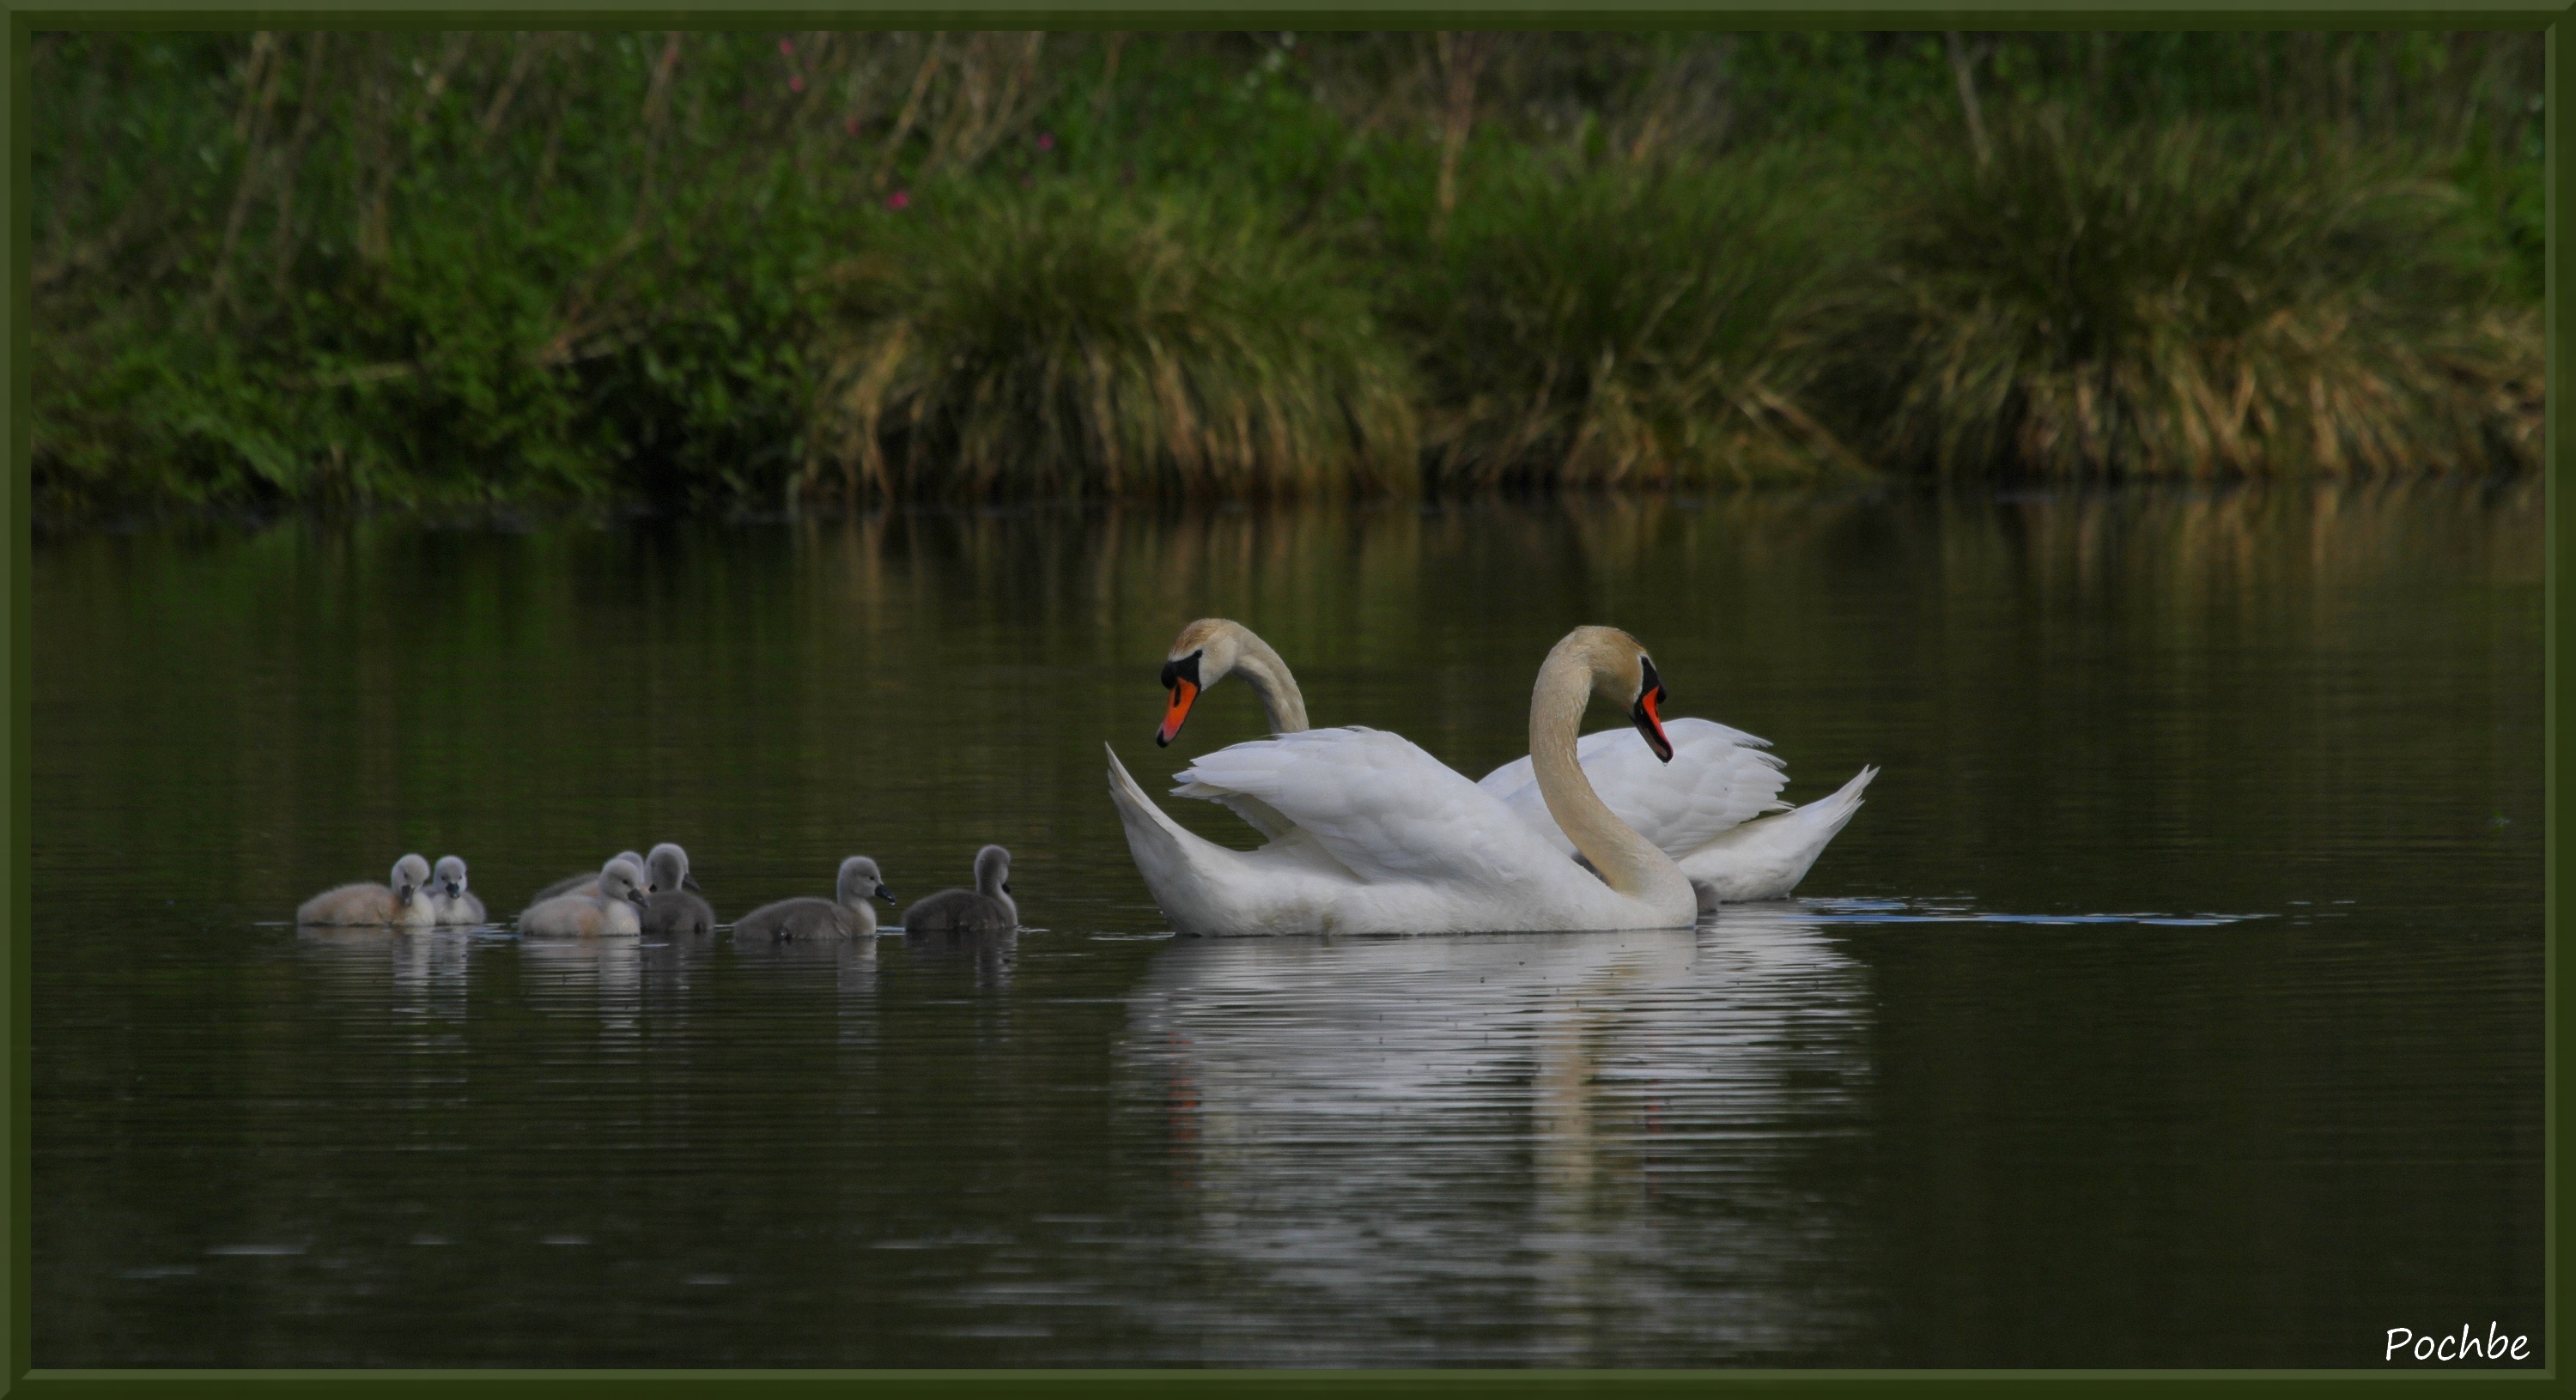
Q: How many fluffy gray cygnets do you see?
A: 7